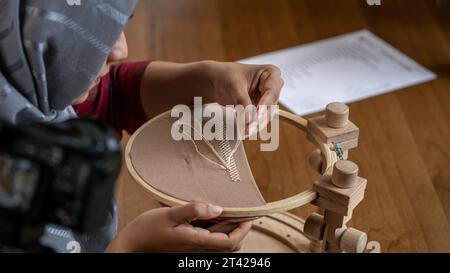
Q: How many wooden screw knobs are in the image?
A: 5